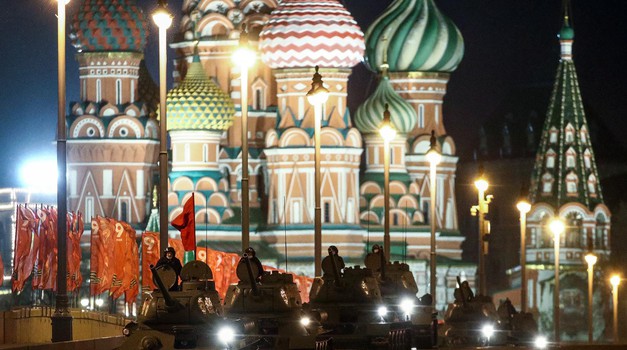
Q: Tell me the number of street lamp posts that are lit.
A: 11